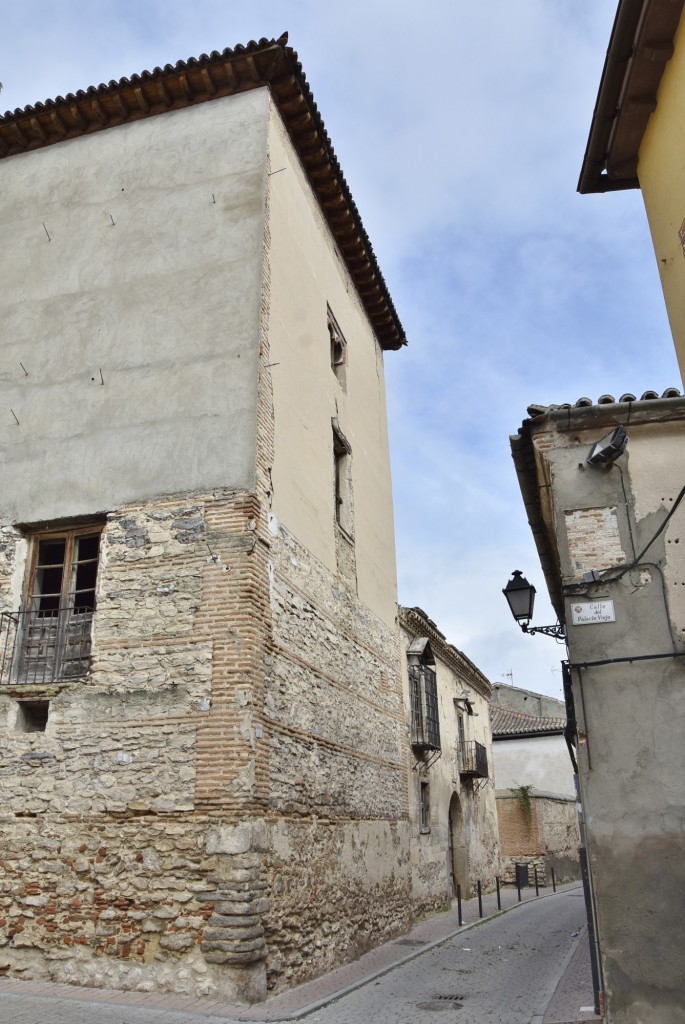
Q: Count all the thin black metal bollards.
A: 6